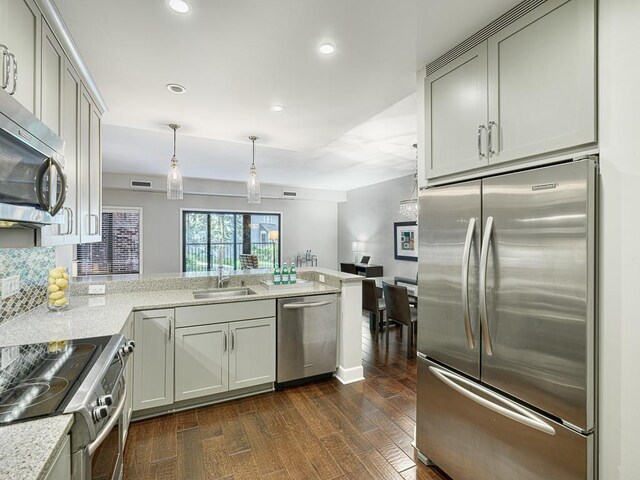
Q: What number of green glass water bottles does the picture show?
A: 3